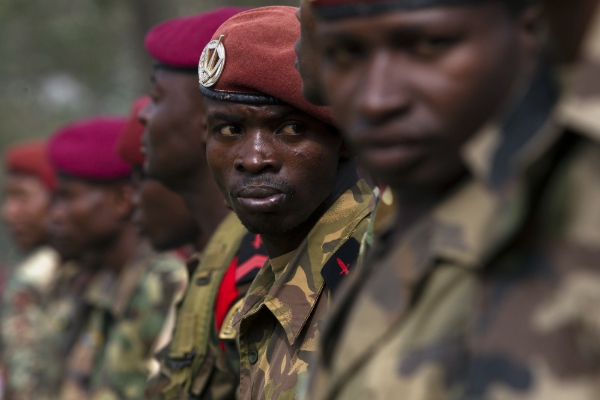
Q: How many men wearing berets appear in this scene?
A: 6